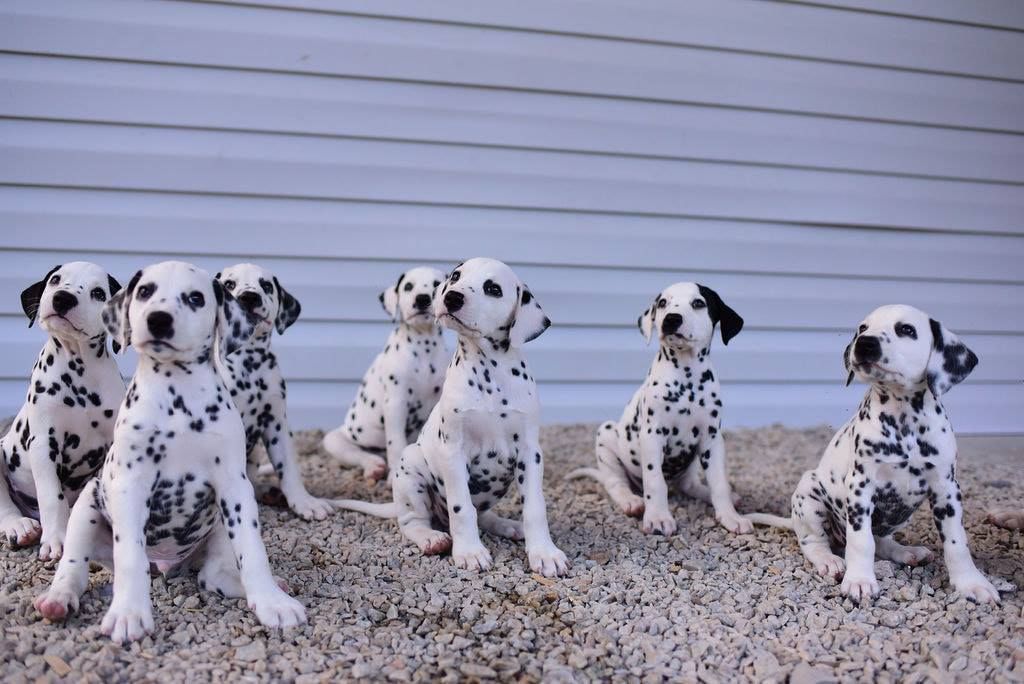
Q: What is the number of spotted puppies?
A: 7